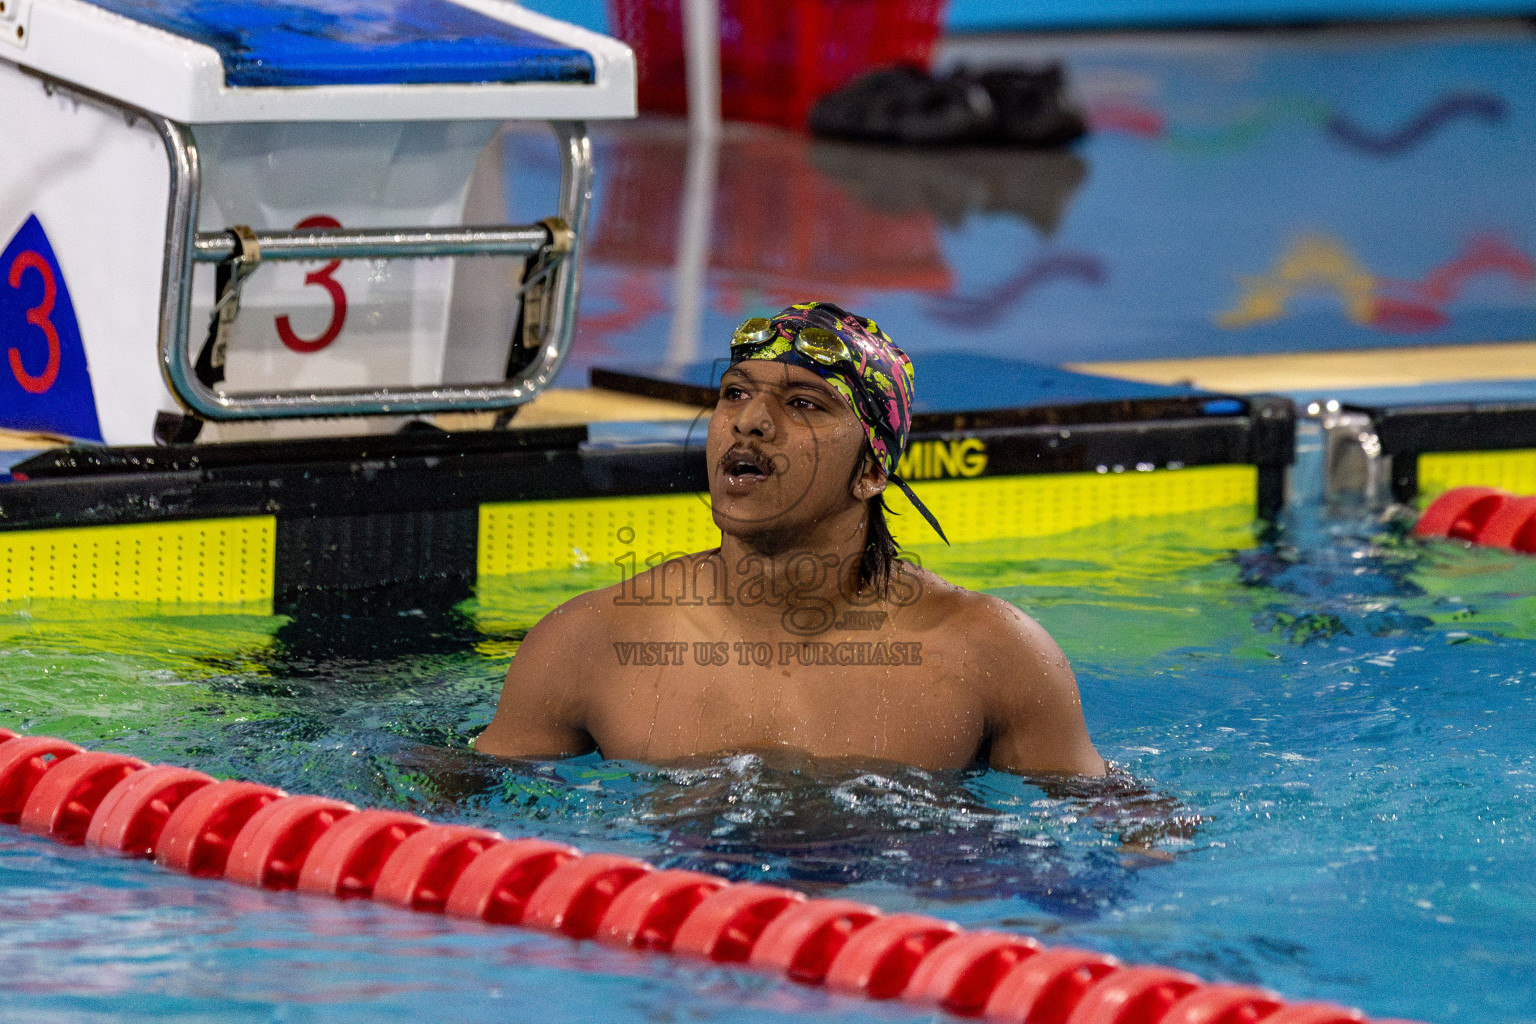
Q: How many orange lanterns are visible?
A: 0